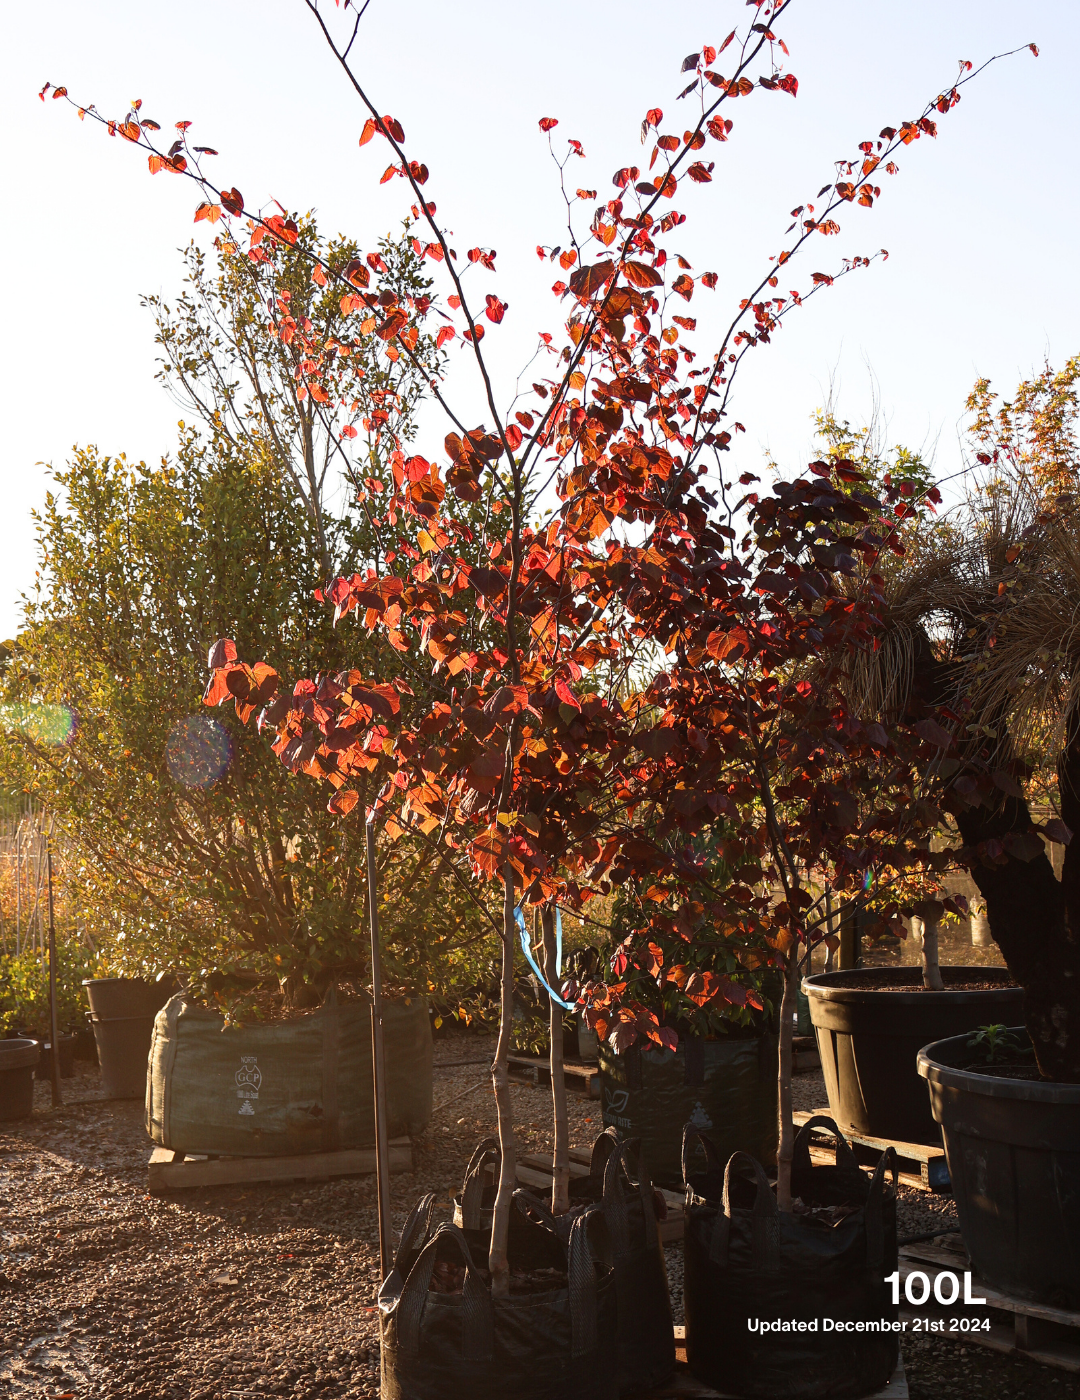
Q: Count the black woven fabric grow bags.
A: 3